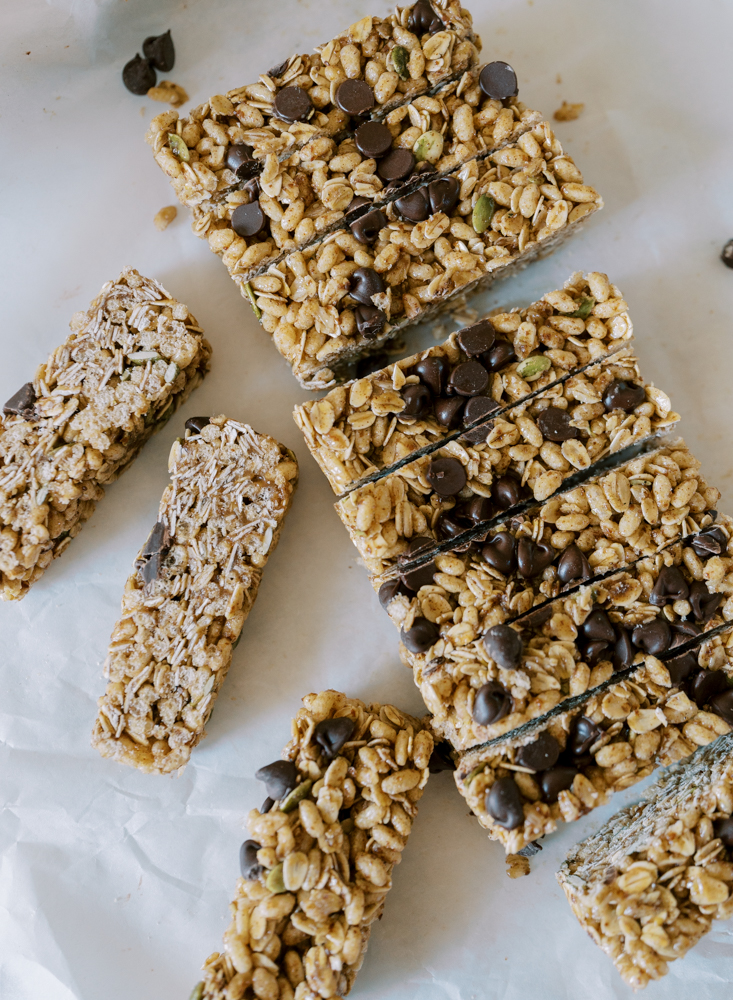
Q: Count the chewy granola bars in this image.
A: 12